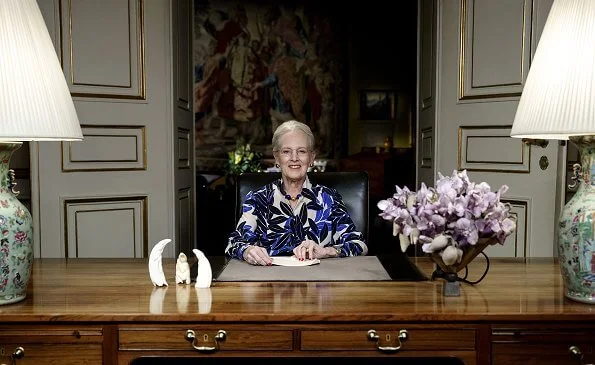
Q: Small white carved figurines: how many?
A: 3